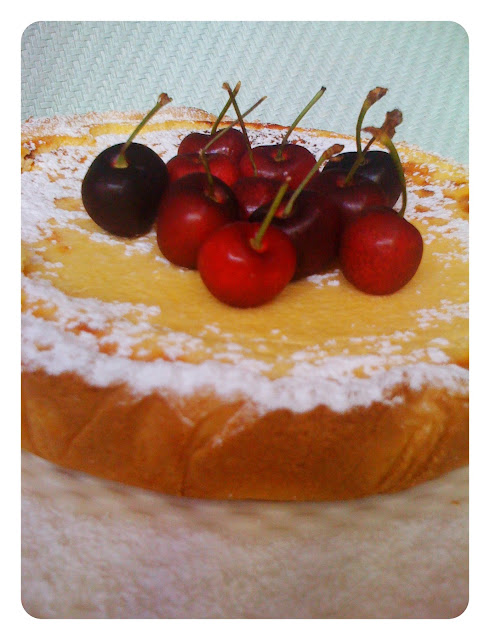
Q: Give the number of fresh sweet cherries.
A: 11